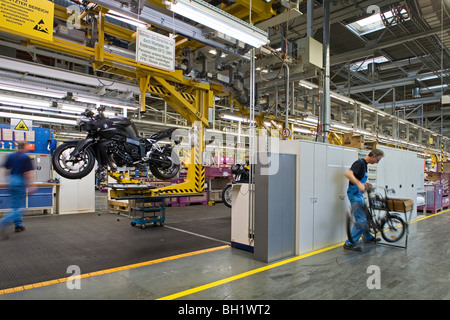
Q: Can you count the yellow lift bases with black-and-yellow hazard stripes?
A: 1